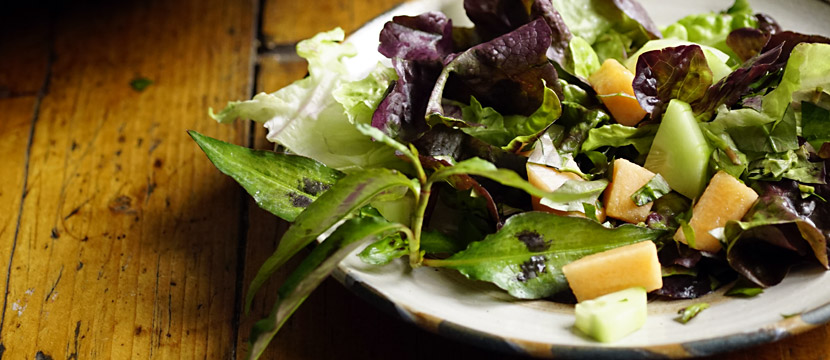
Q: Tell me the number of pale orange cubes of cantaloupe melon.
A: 5